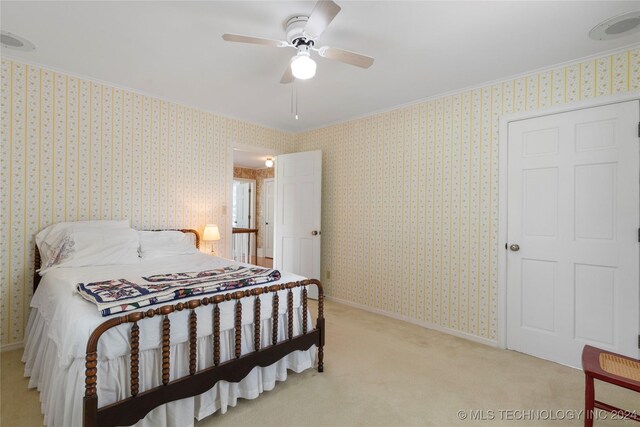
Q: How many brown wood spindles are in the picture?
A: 9